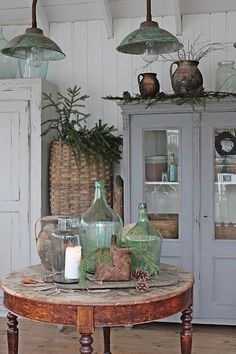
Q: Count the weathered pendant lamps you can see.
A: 2